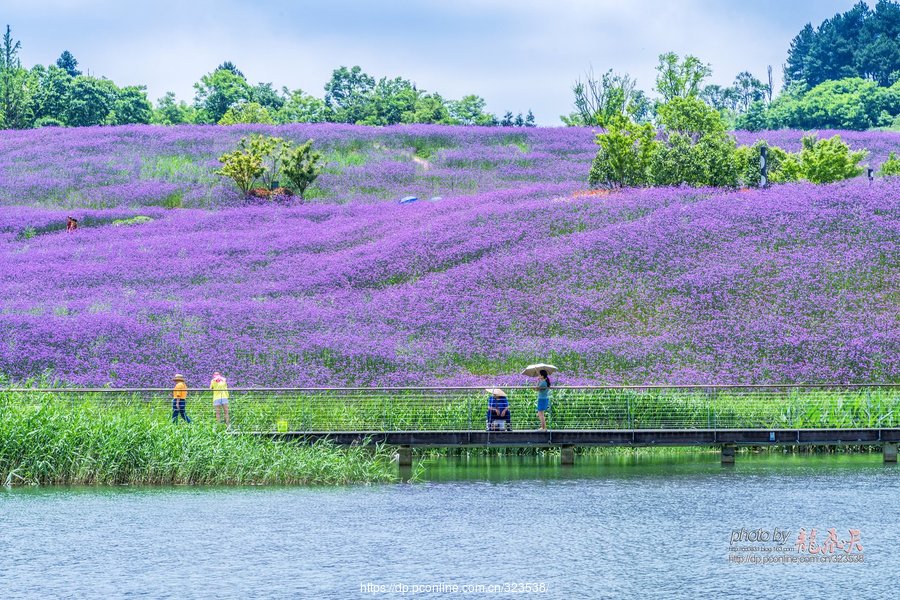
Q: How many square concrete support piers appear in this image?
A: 4